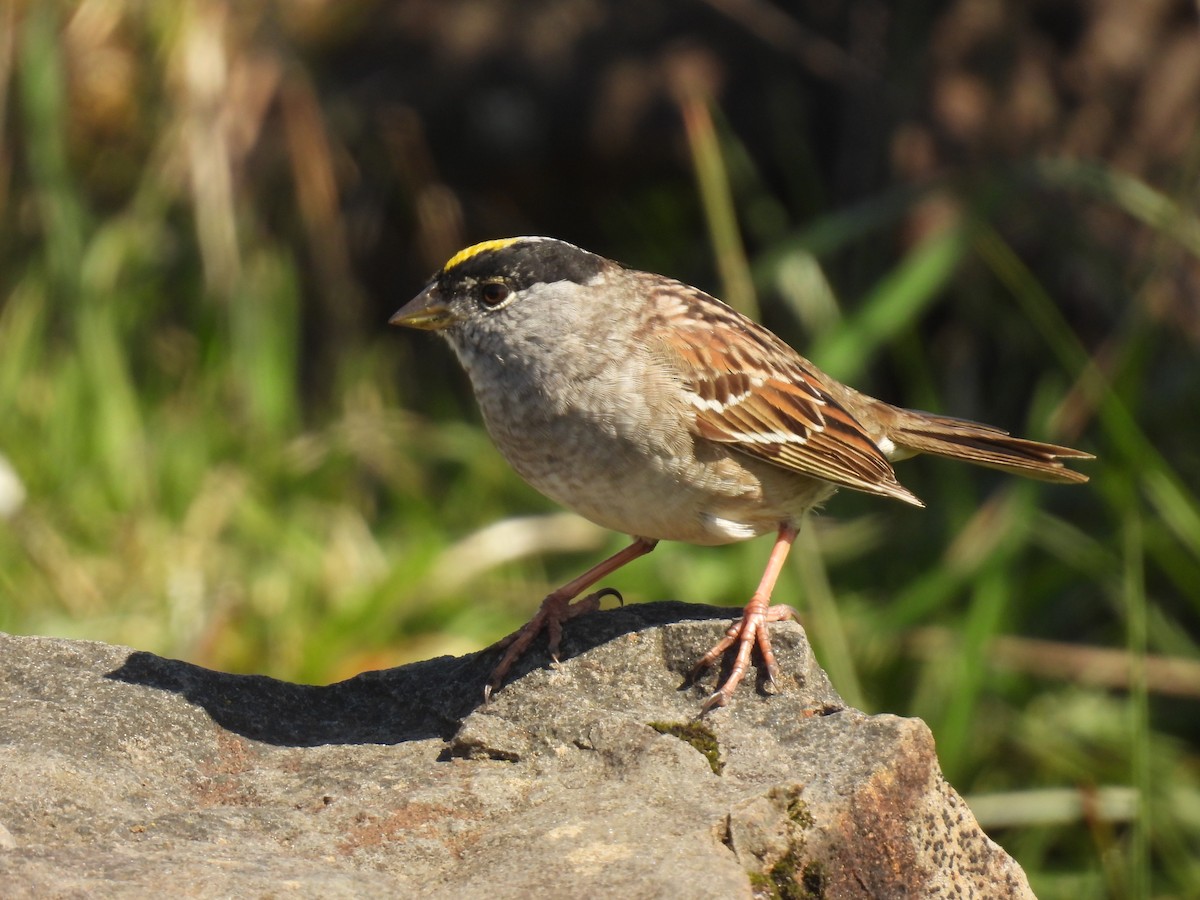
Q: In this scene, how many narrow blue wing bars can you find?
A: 0